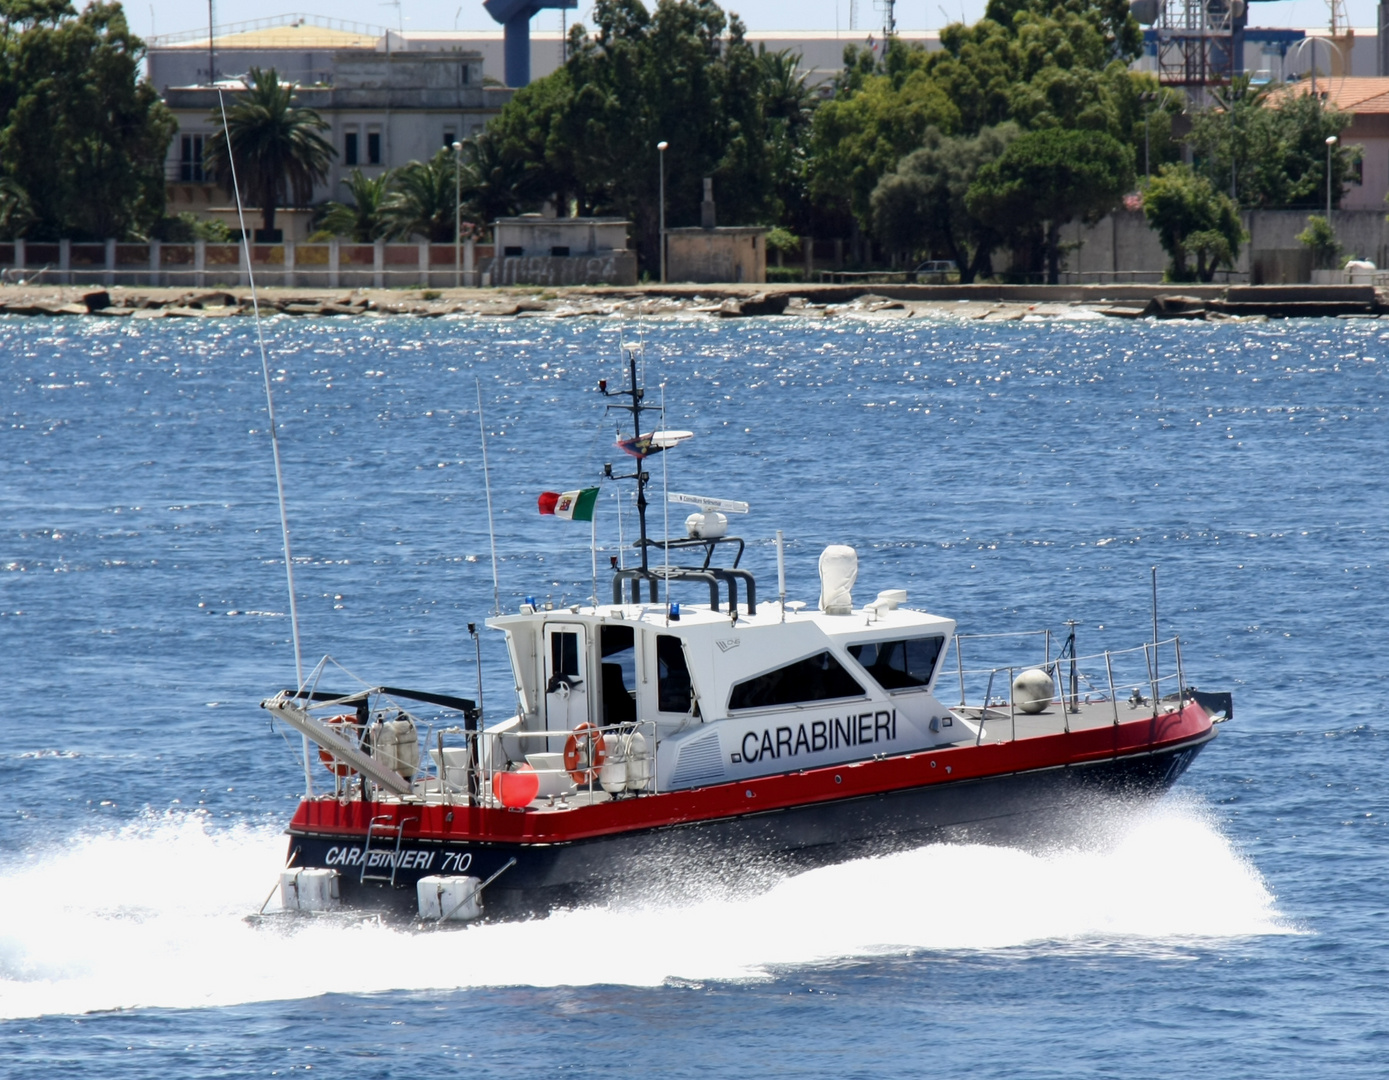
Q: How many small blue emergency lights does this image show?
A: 2